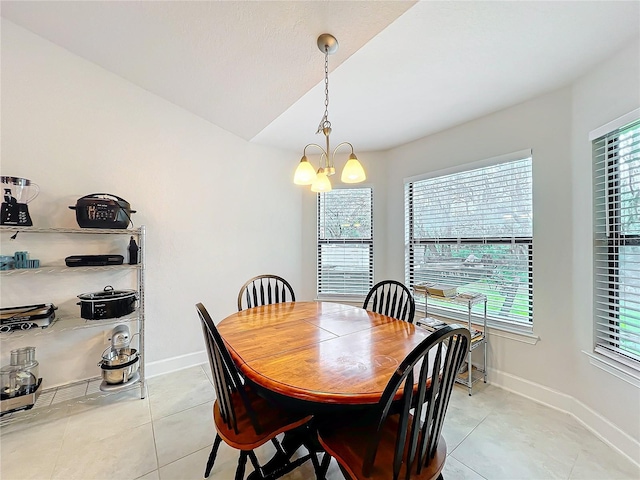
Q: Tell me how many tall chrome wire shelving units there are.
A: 1